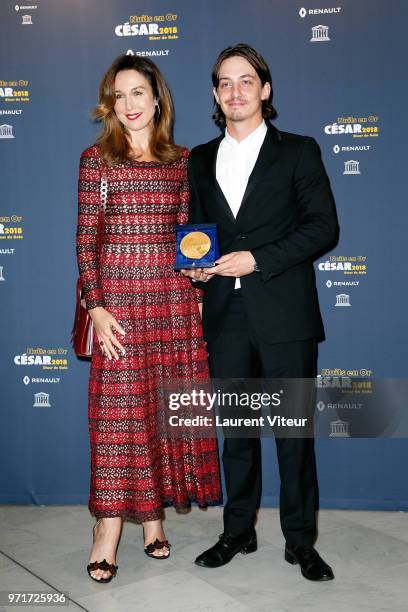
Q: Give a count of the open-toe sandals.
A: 2